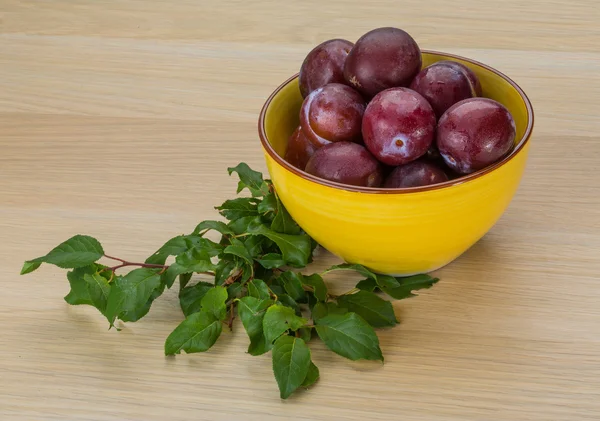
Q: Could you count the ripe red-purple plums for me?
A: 9